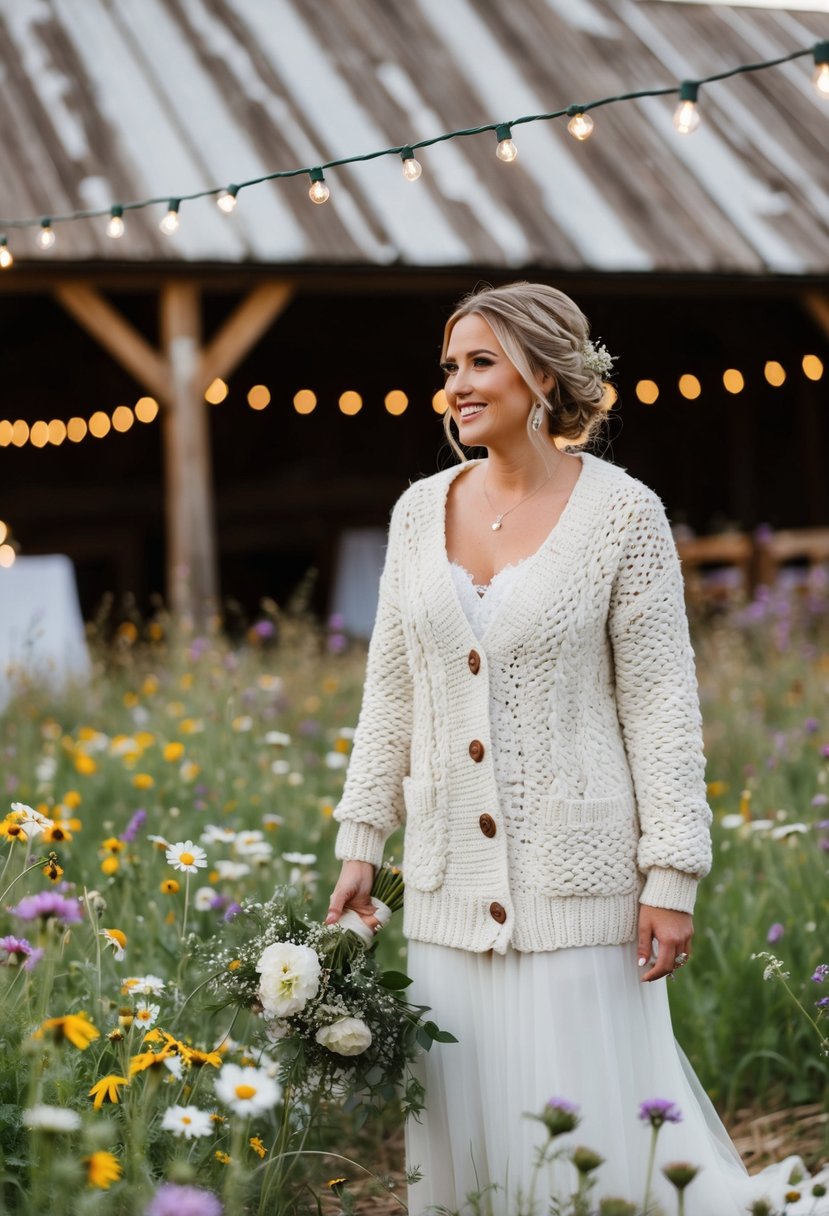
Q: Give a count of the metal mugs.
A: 0